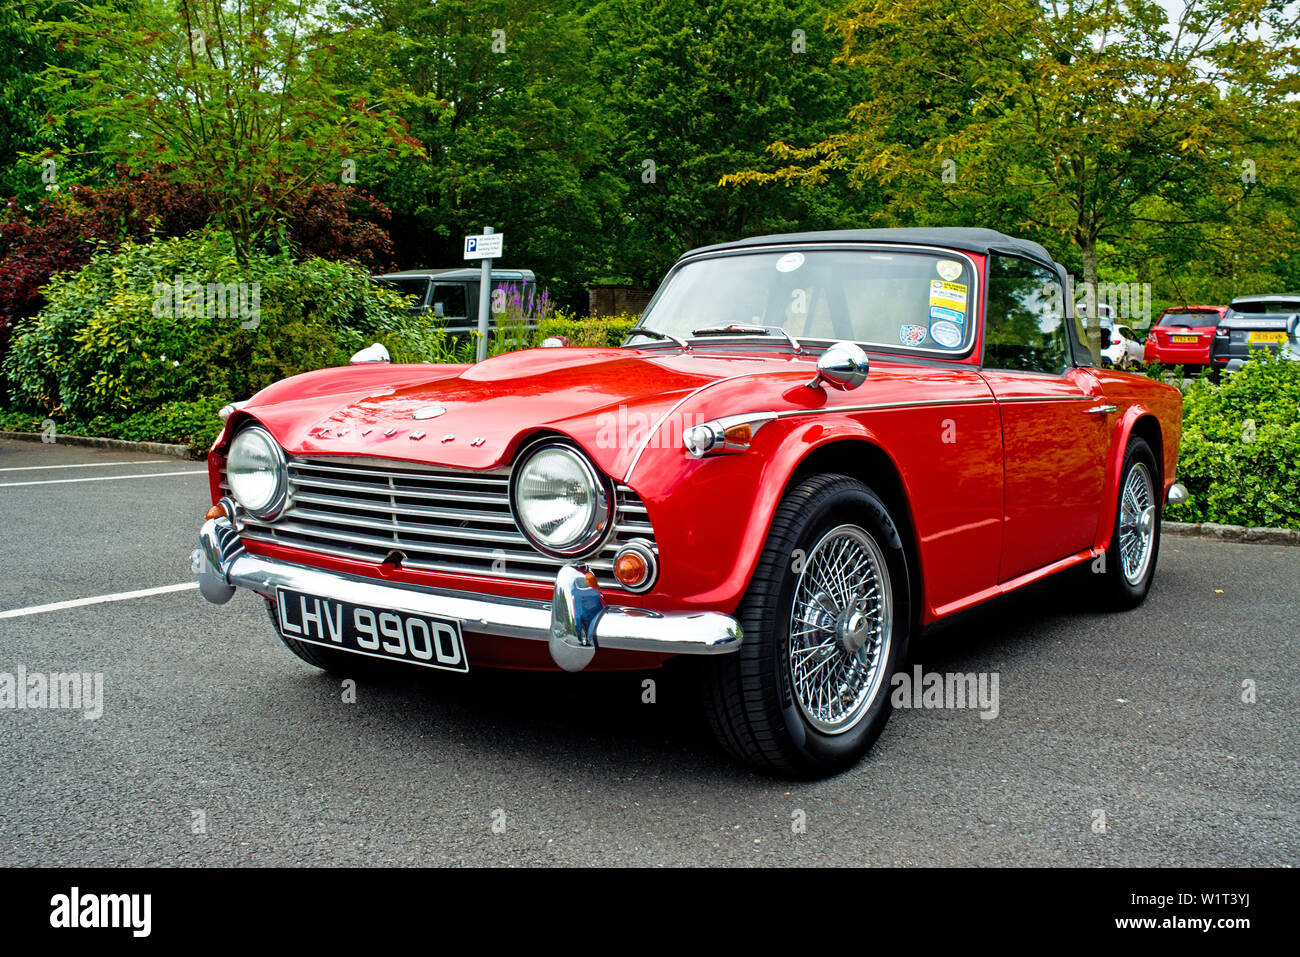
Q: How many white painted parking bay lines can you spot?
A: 3